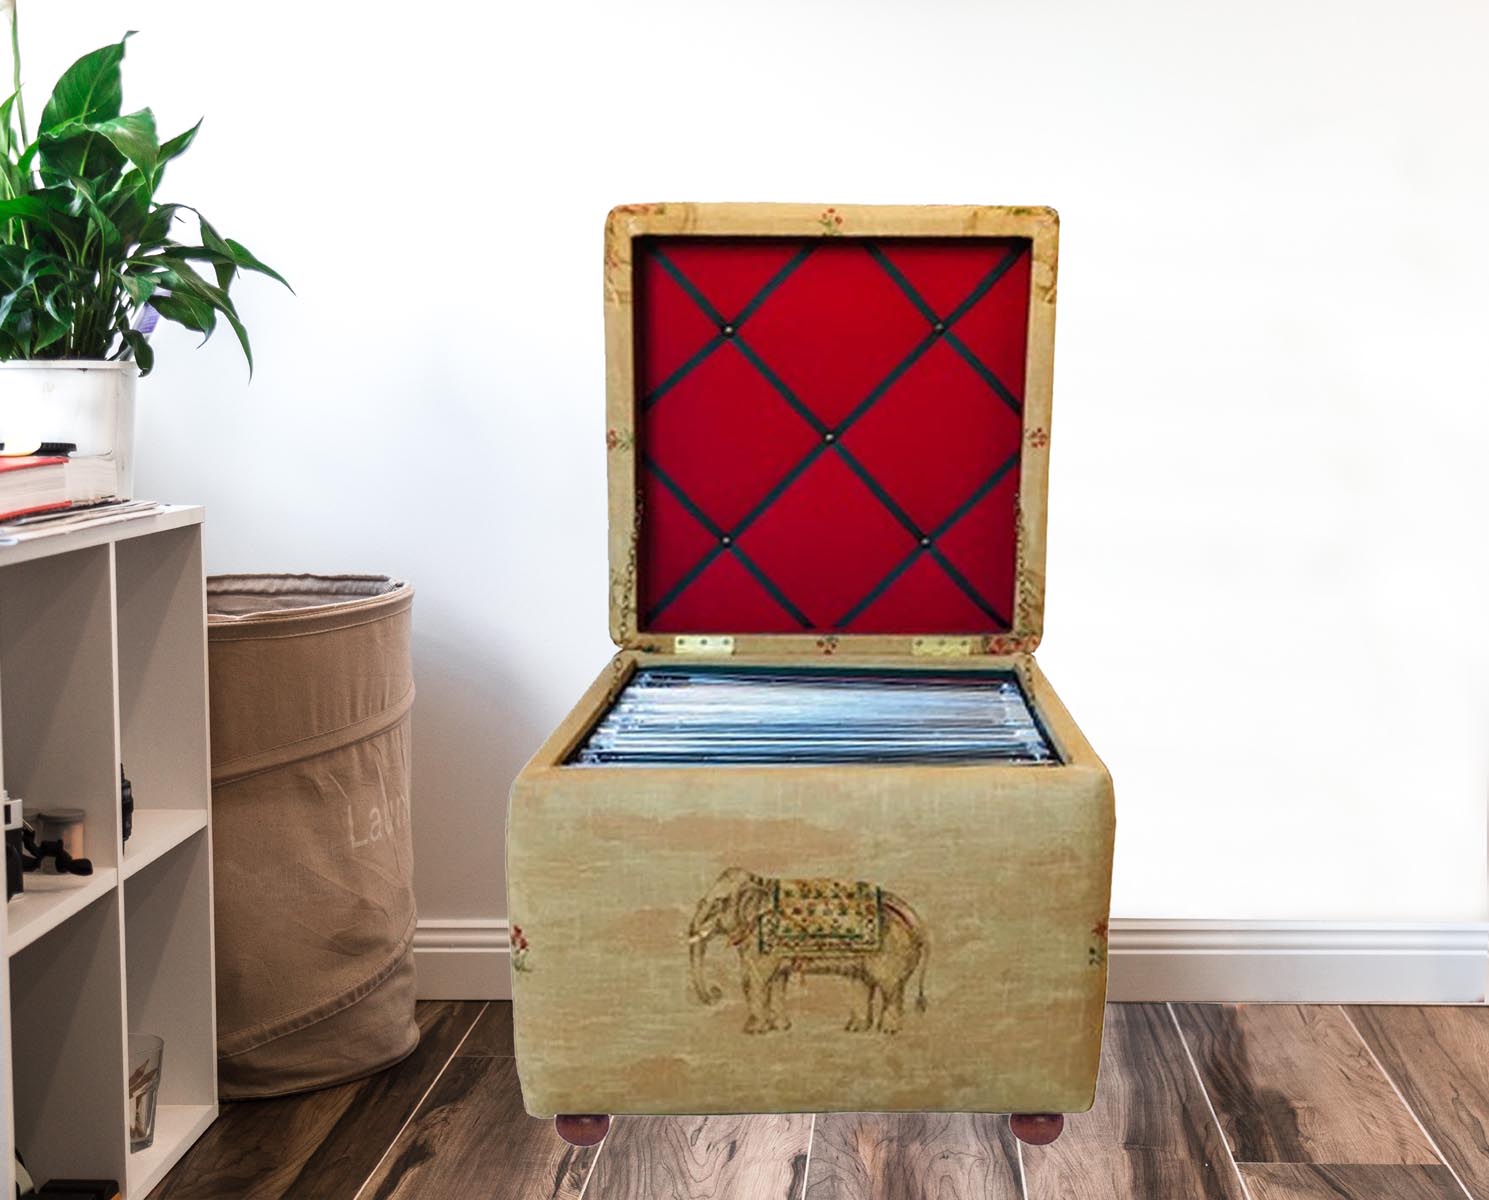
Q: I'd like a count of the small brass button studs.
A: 5